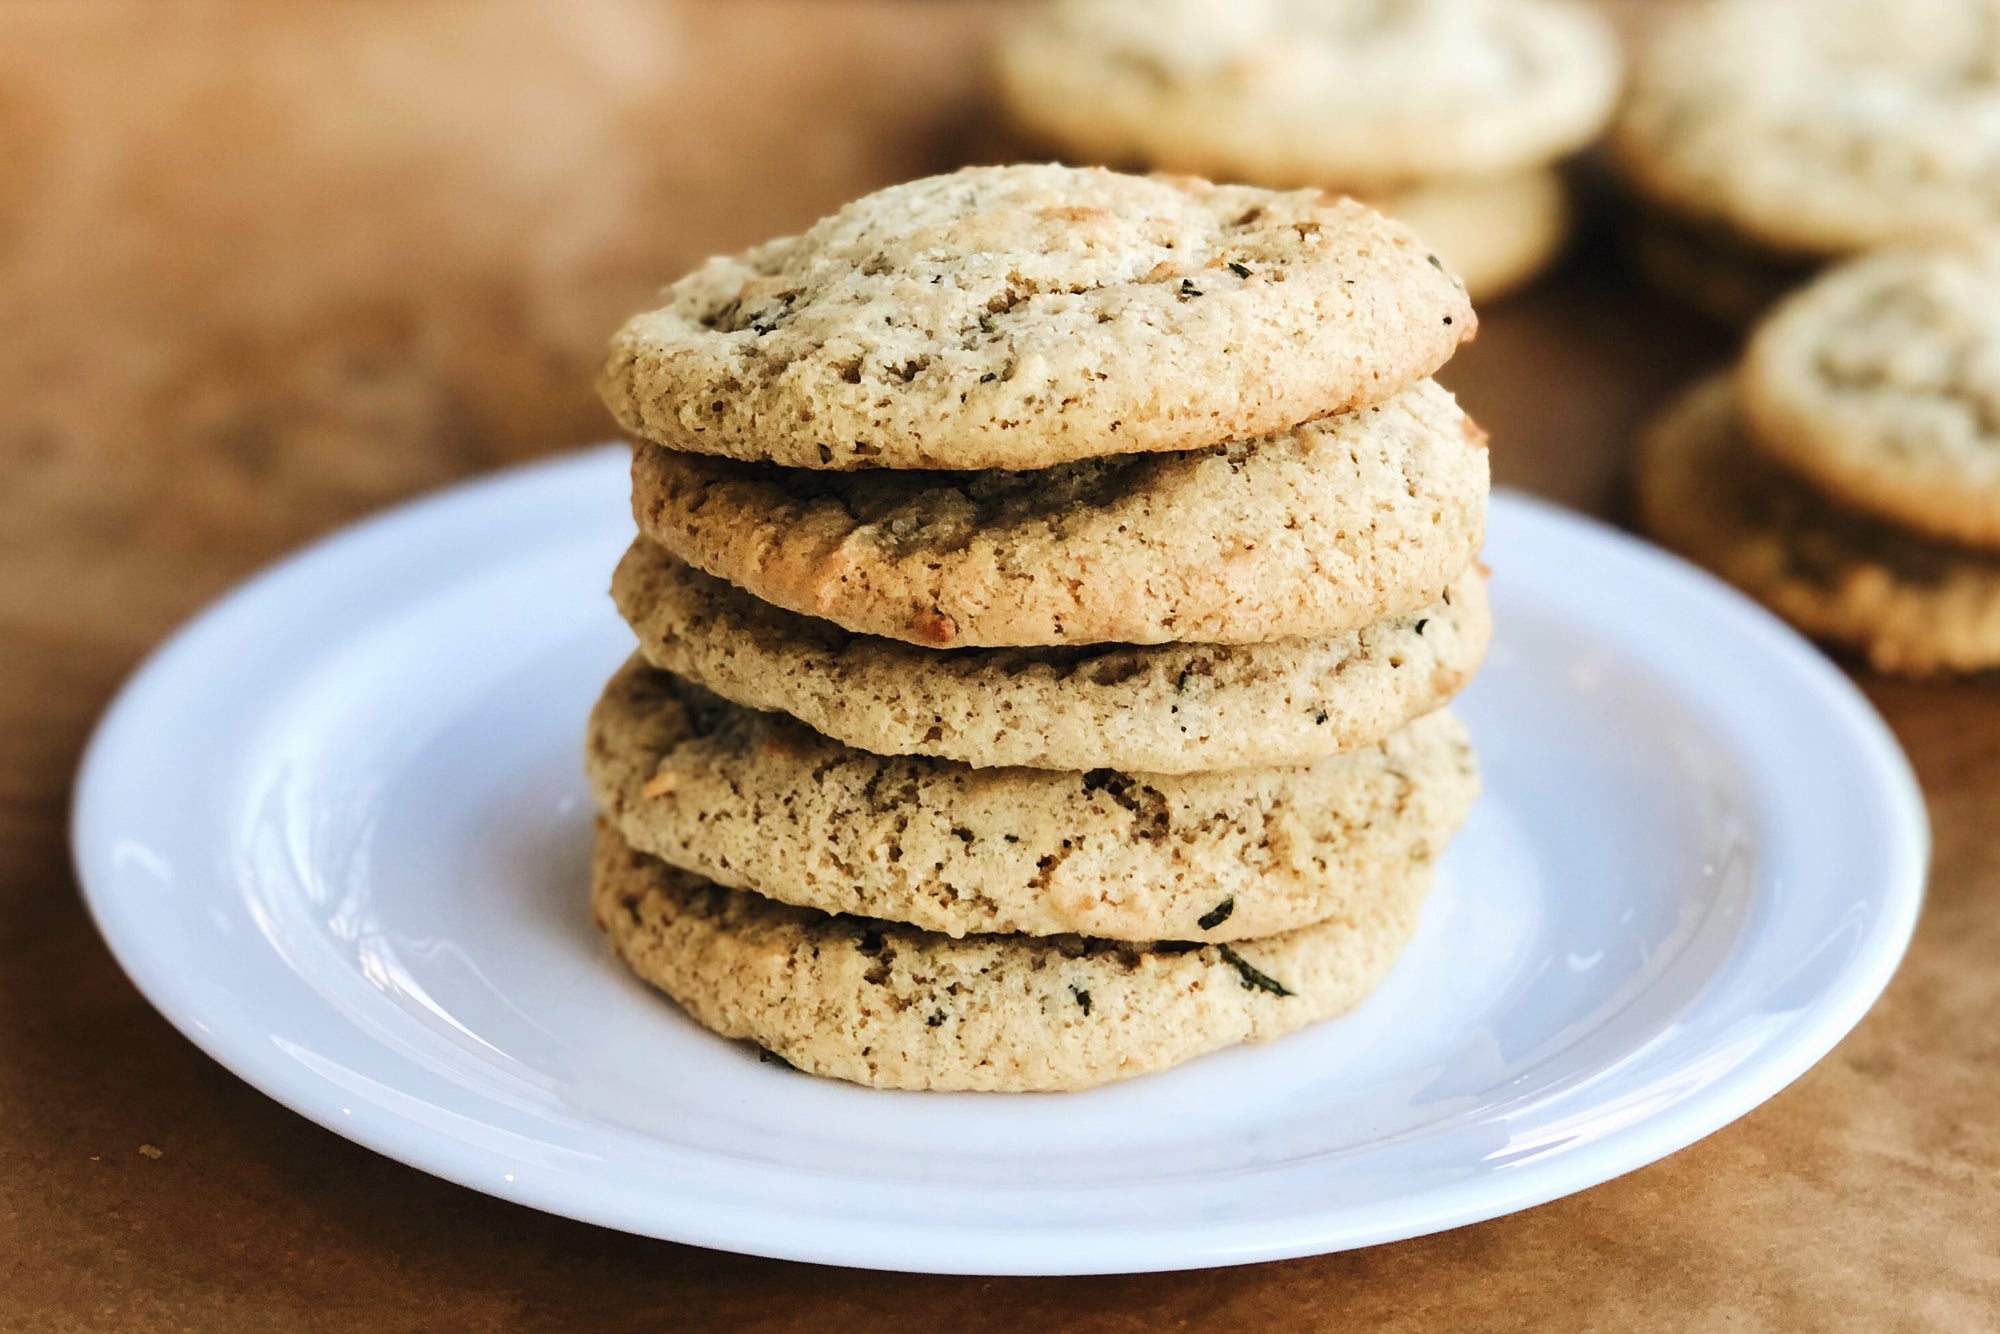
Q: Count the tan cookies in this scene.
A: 11